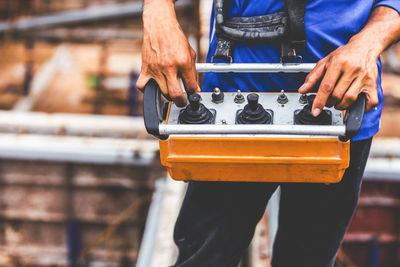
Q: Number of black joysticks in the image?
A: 3